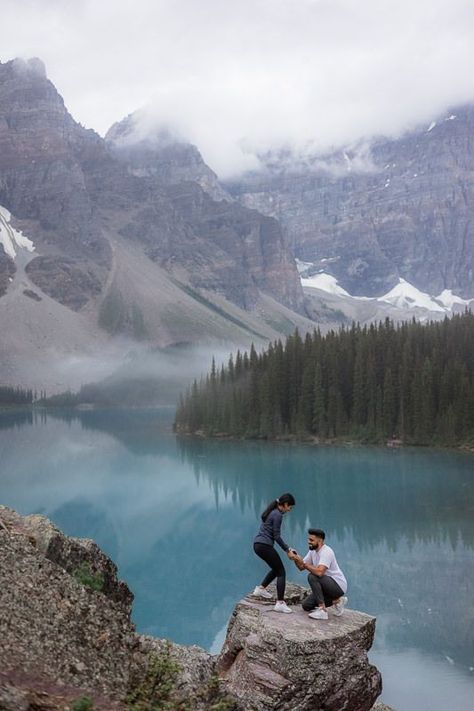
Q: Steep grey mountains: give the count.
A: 3